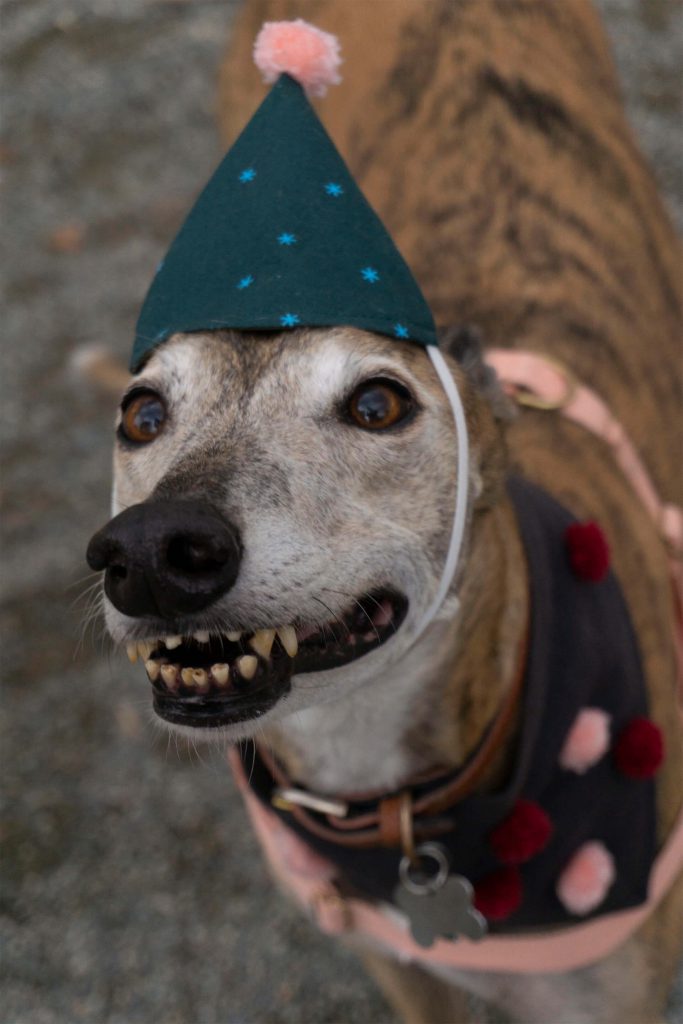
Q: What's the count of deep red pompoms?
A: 4